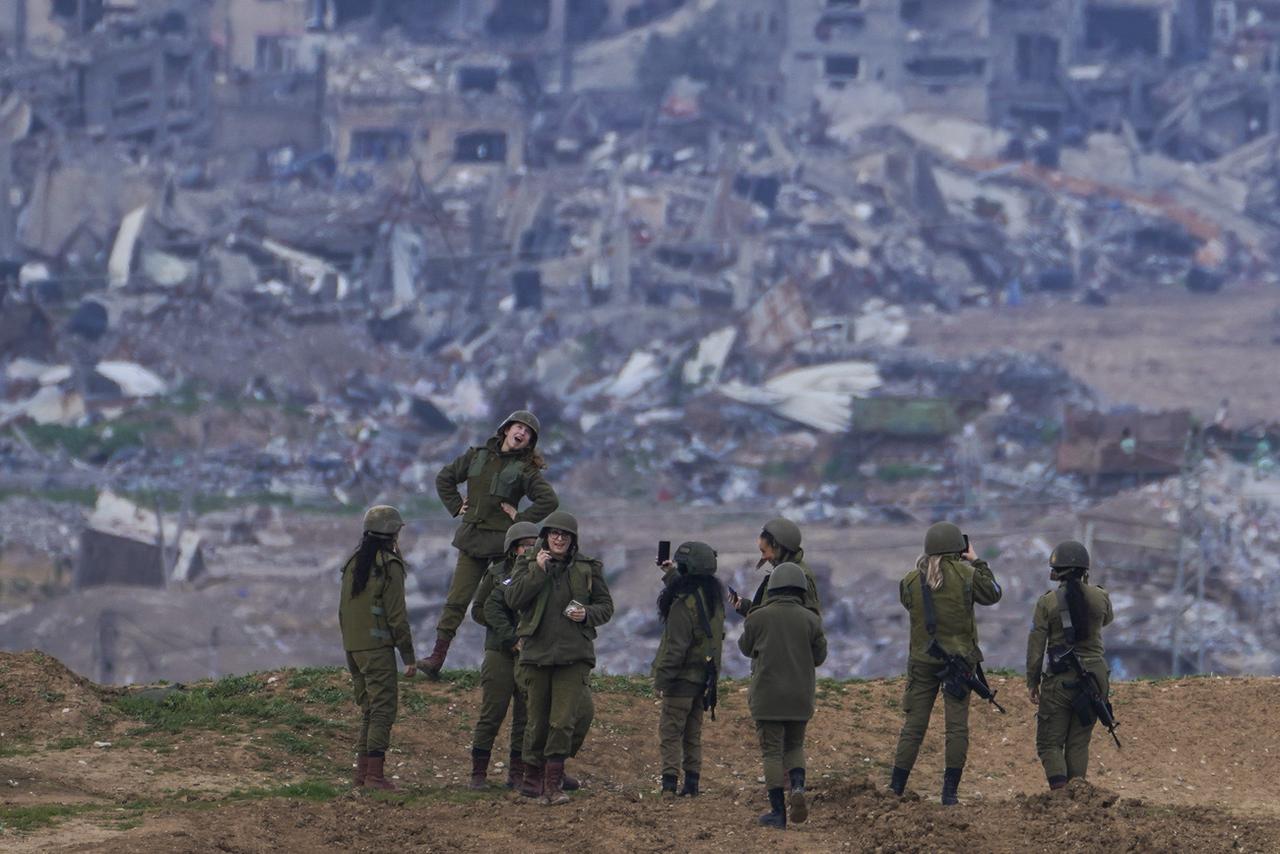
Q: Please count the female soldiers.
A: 9